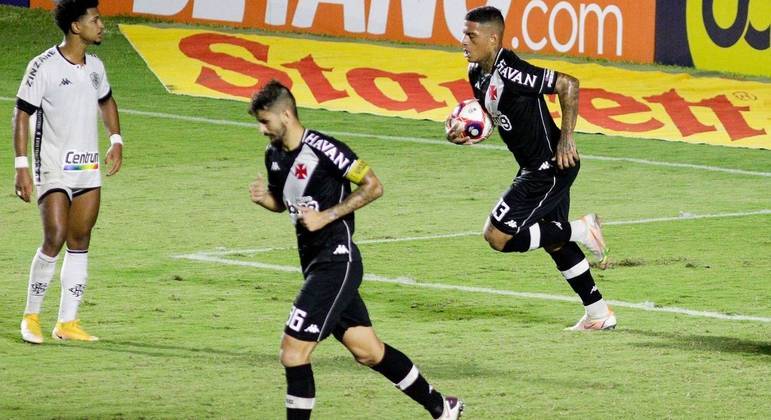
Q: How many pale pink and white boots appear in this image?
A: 2